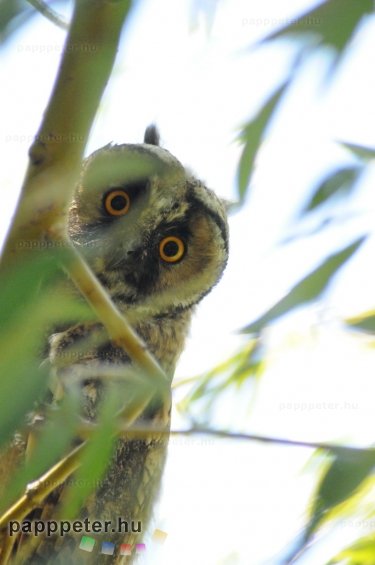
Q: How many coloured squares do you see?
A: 5